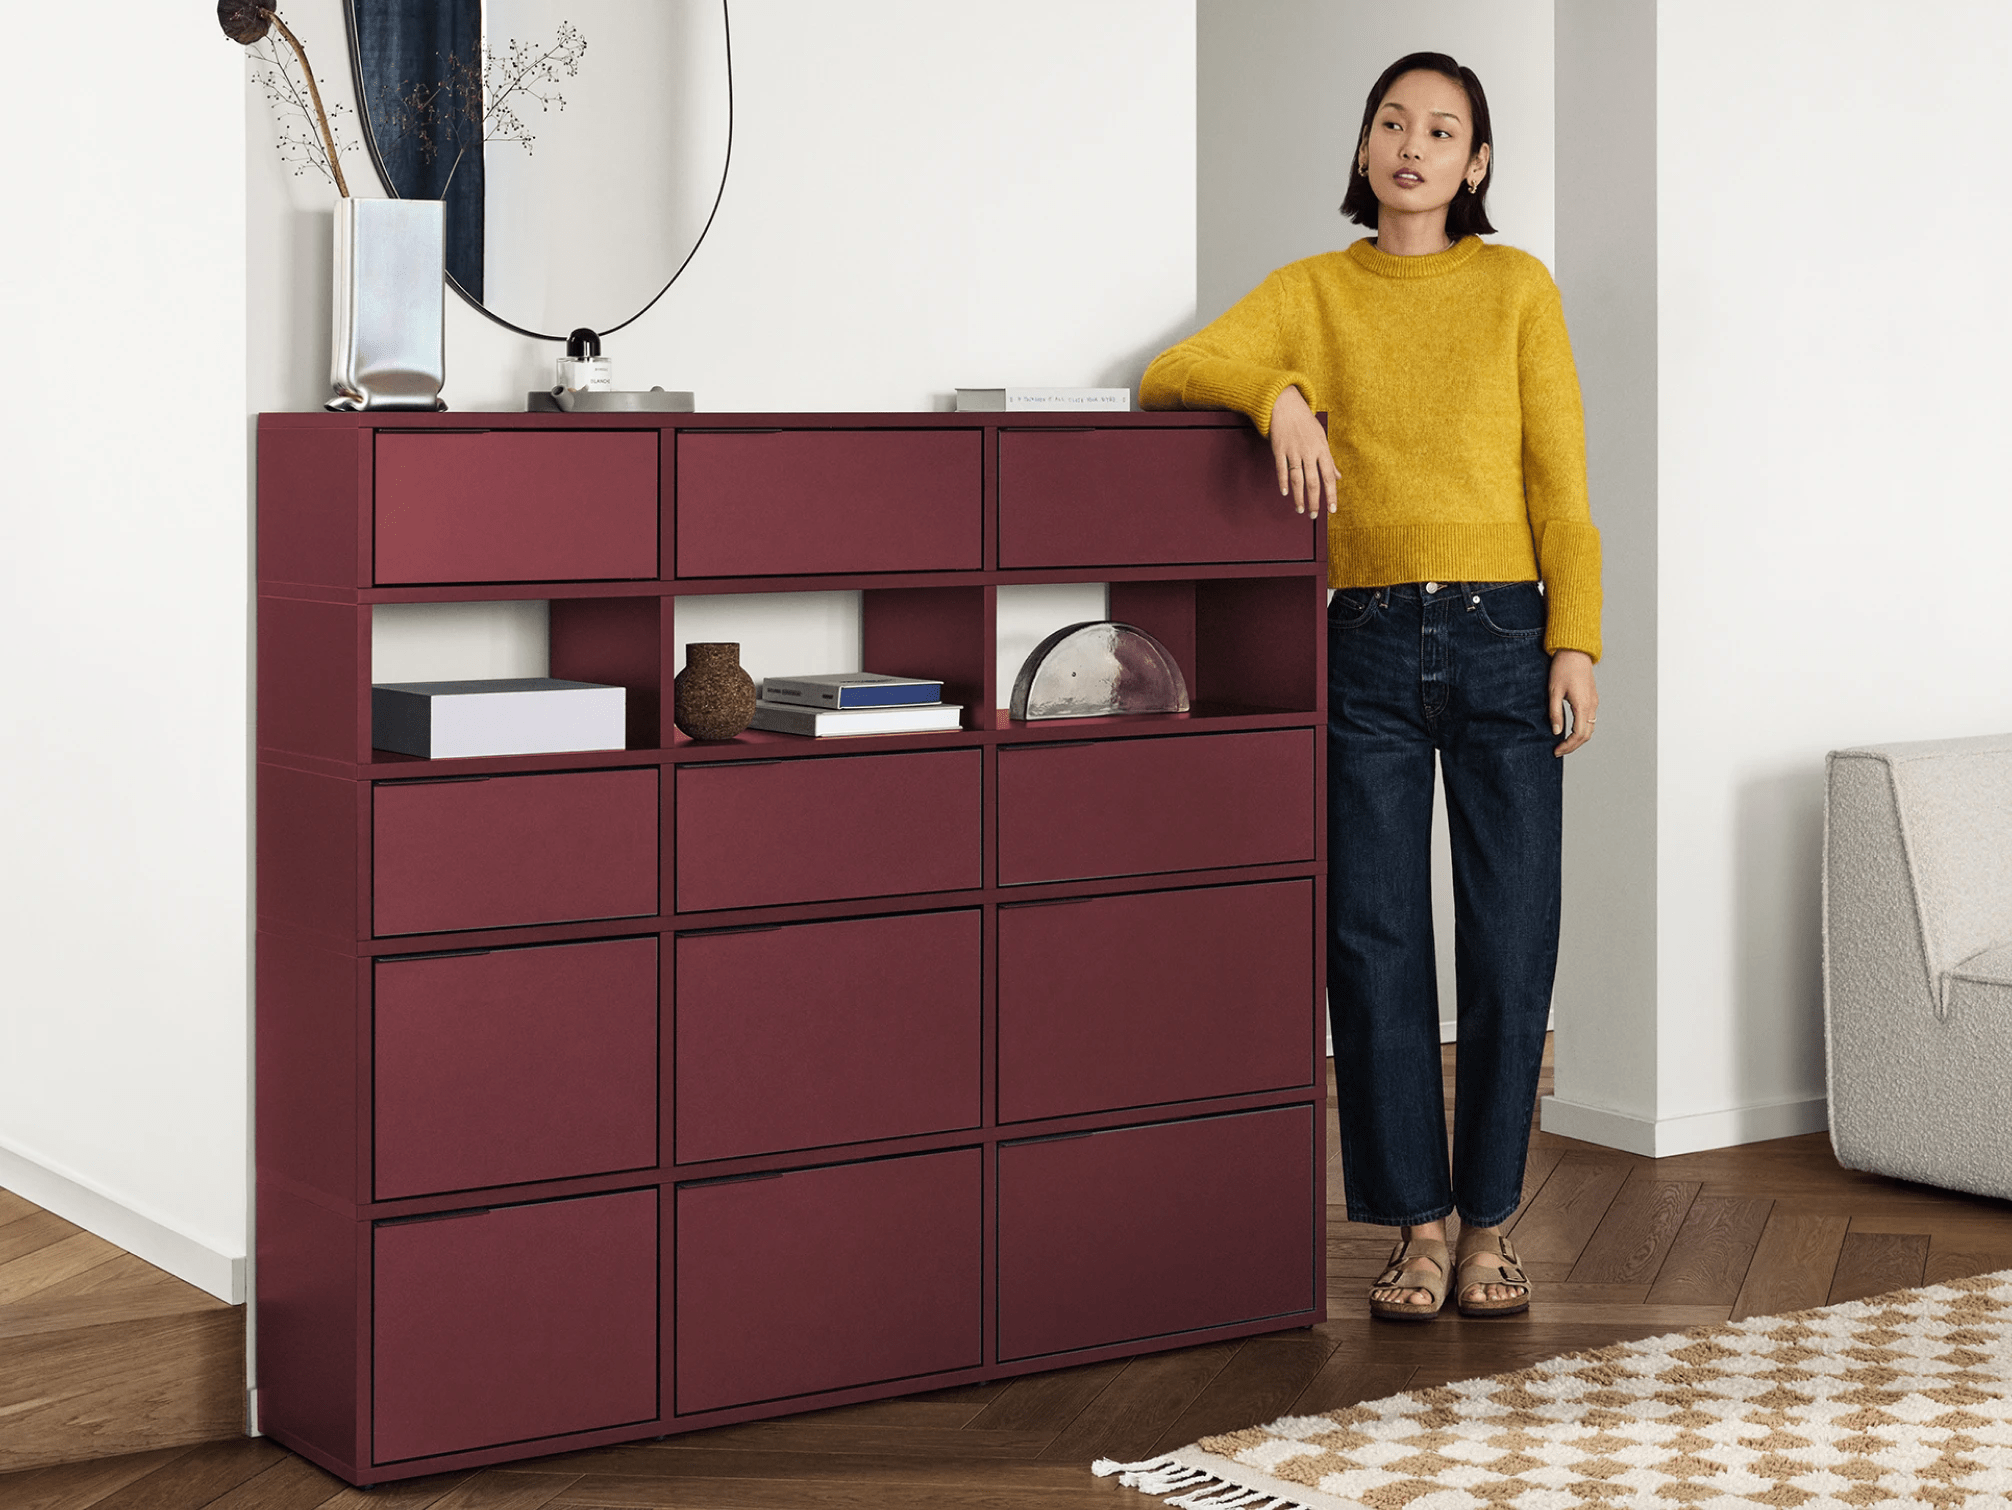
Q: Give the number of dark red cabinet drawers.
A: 12